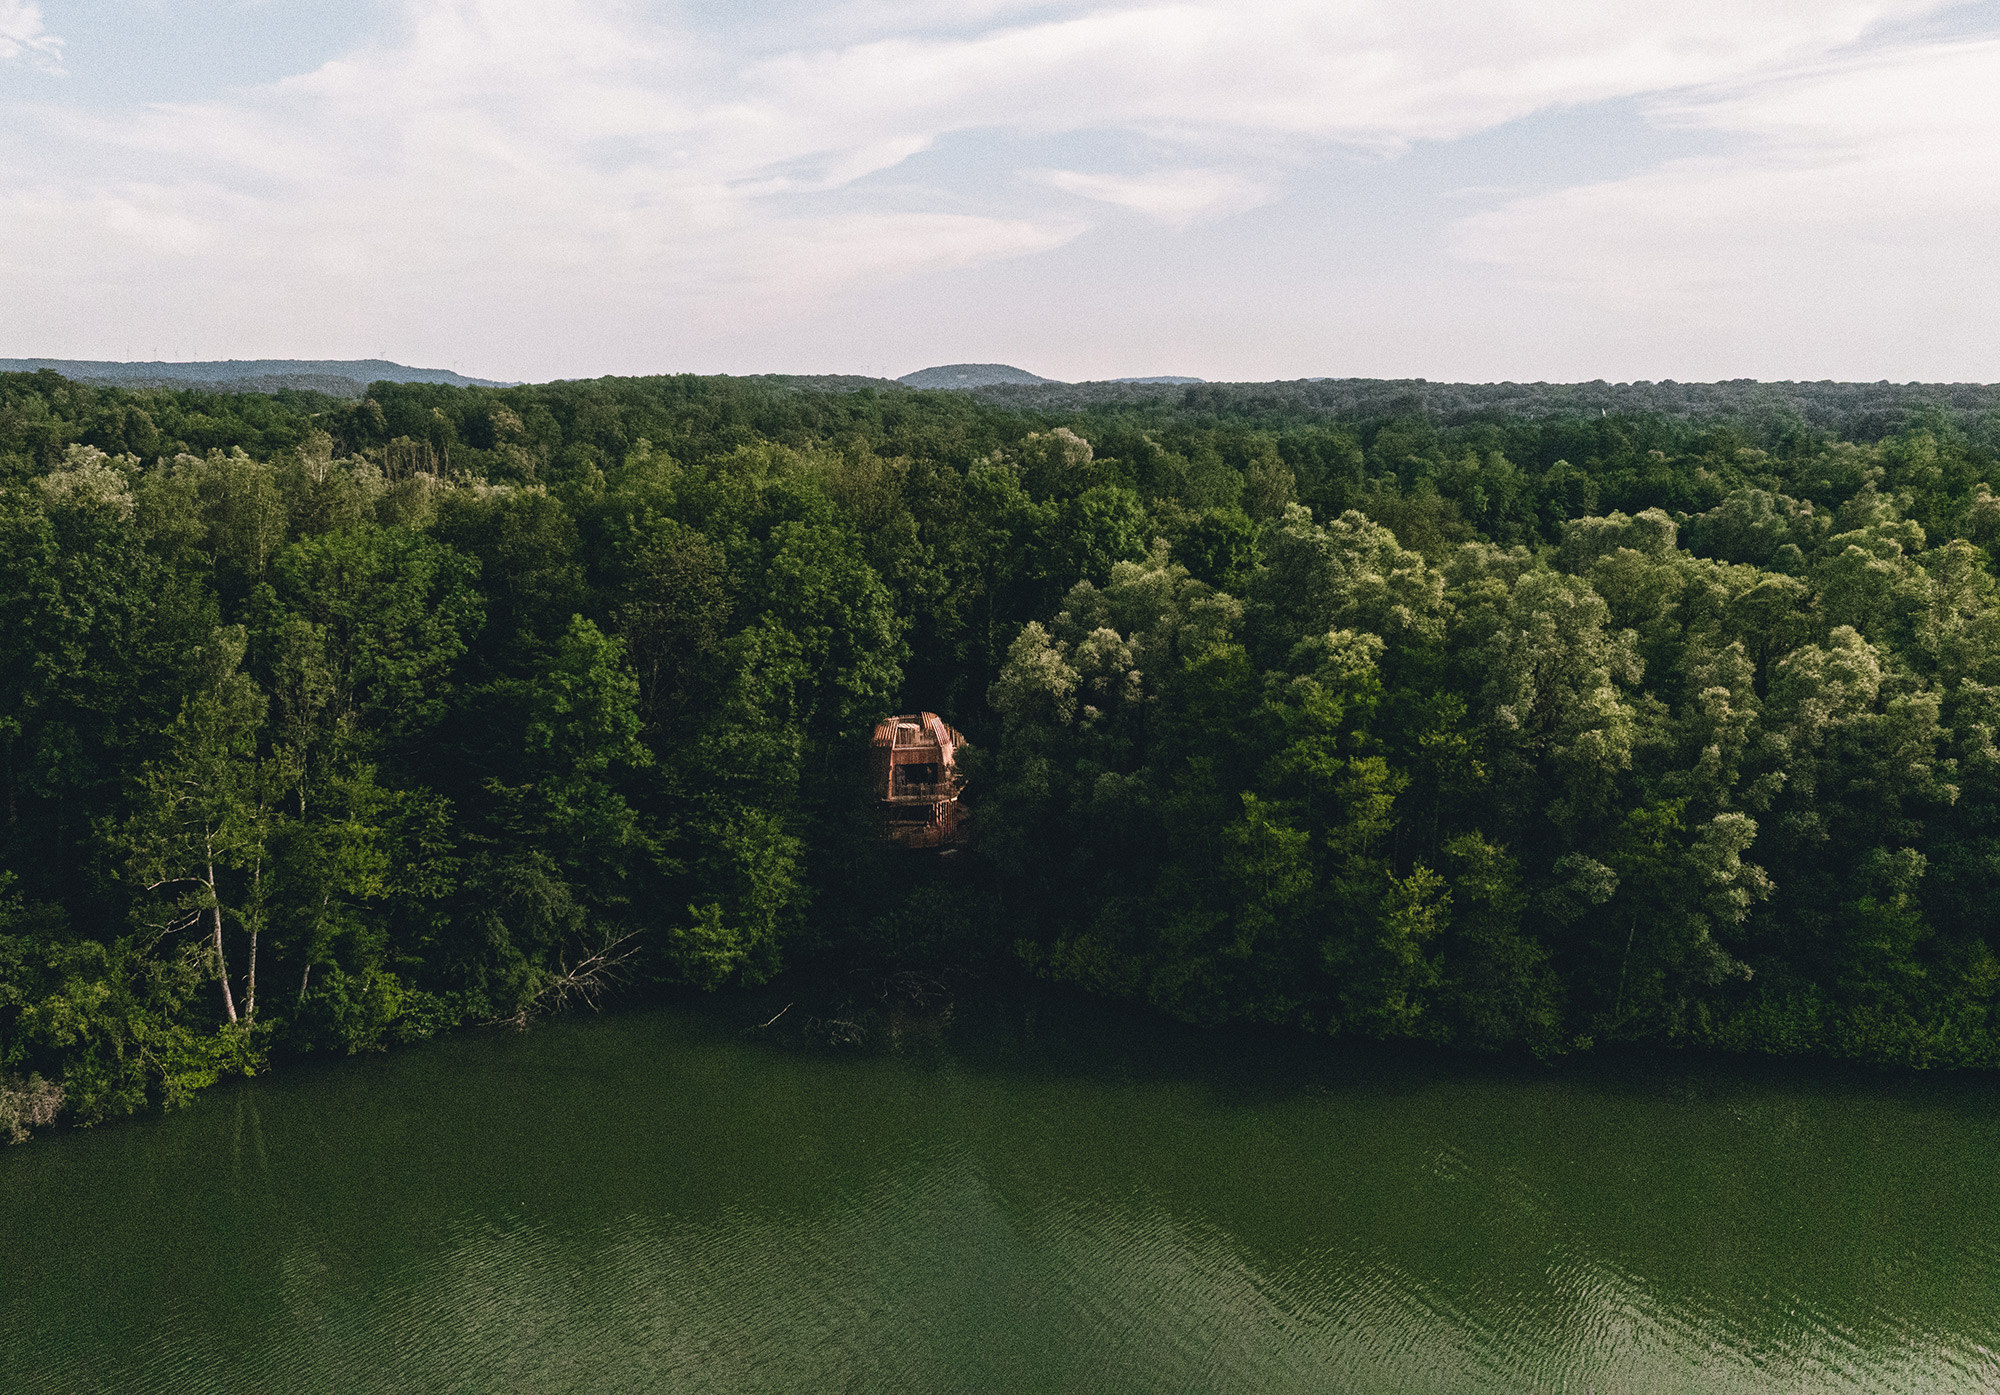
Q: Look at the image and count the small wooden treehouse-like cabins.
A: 1